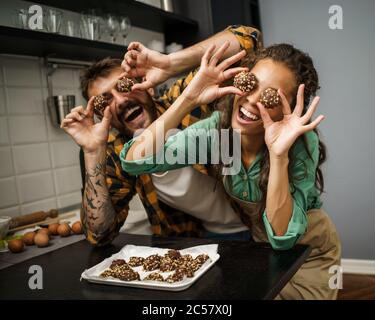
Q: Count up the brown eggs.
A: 7